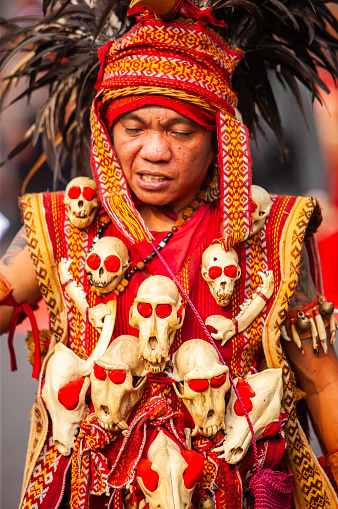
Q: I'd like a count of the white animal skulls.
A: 10